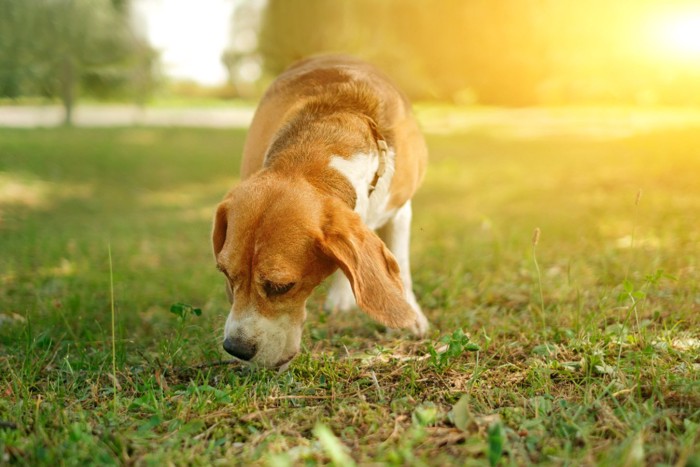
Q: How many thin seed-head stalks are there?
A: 2